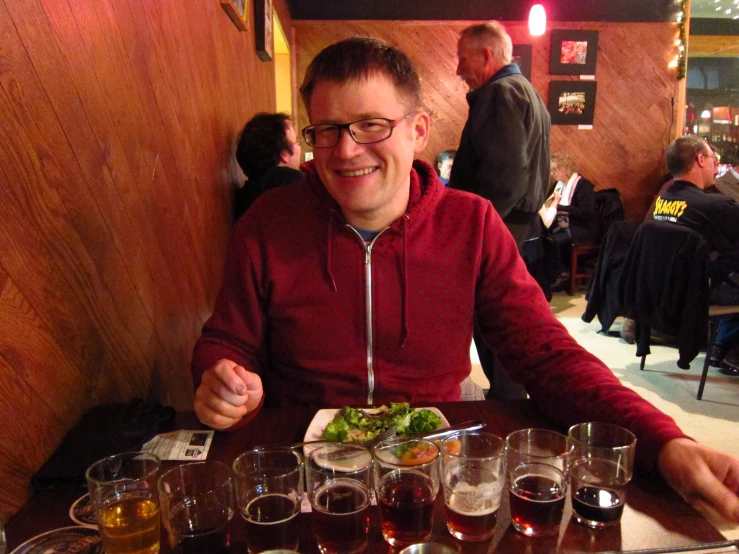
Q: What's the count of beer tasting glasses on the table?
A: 8